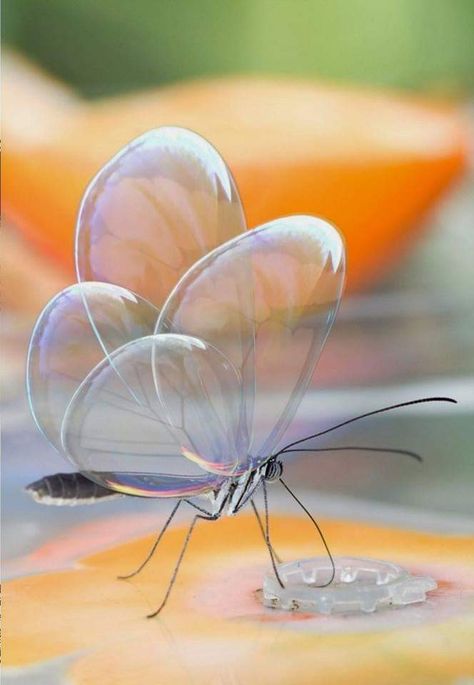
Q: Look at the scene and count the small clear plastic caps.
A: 1